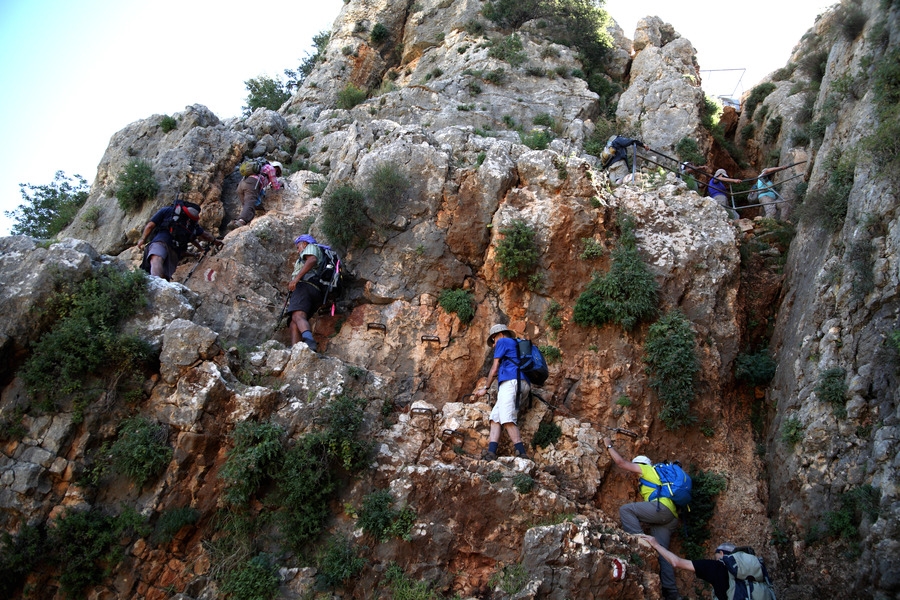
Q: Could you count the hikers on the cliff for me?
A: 10